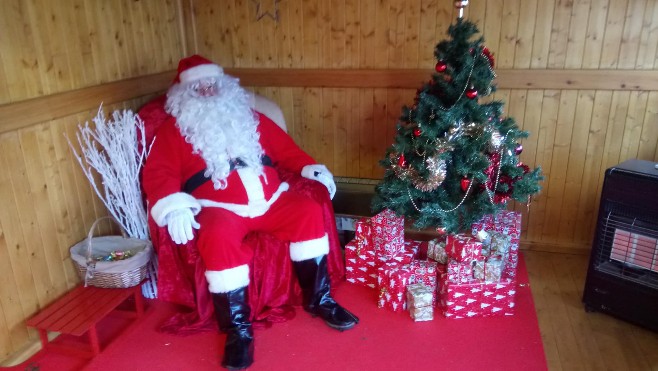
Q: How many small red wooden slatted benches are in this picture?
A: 1